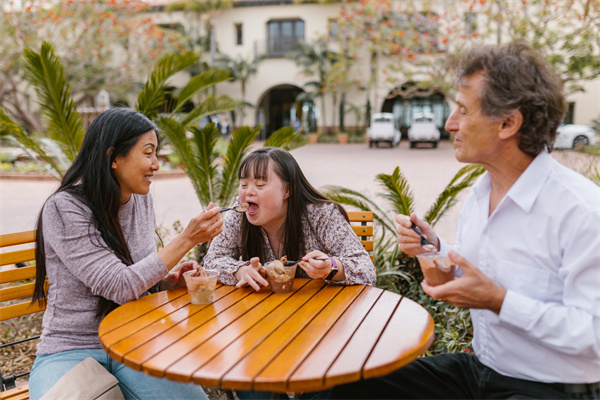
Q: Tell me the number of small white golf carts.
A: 2